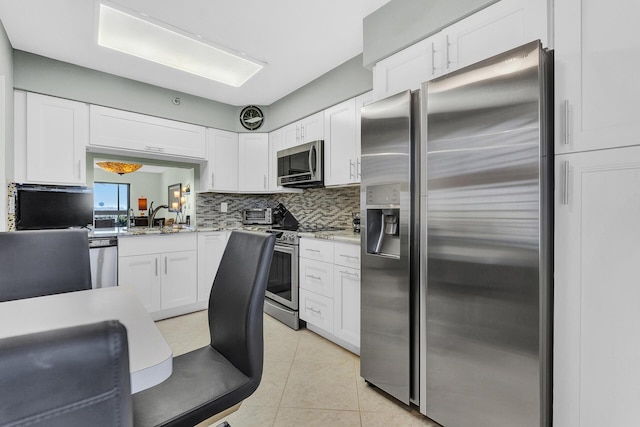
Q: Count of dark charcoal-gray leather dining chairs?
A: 3